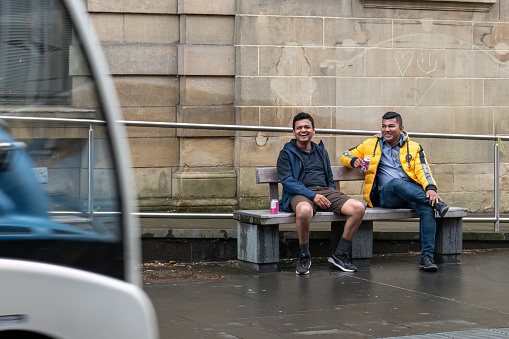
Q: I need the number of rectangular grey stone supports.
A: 3